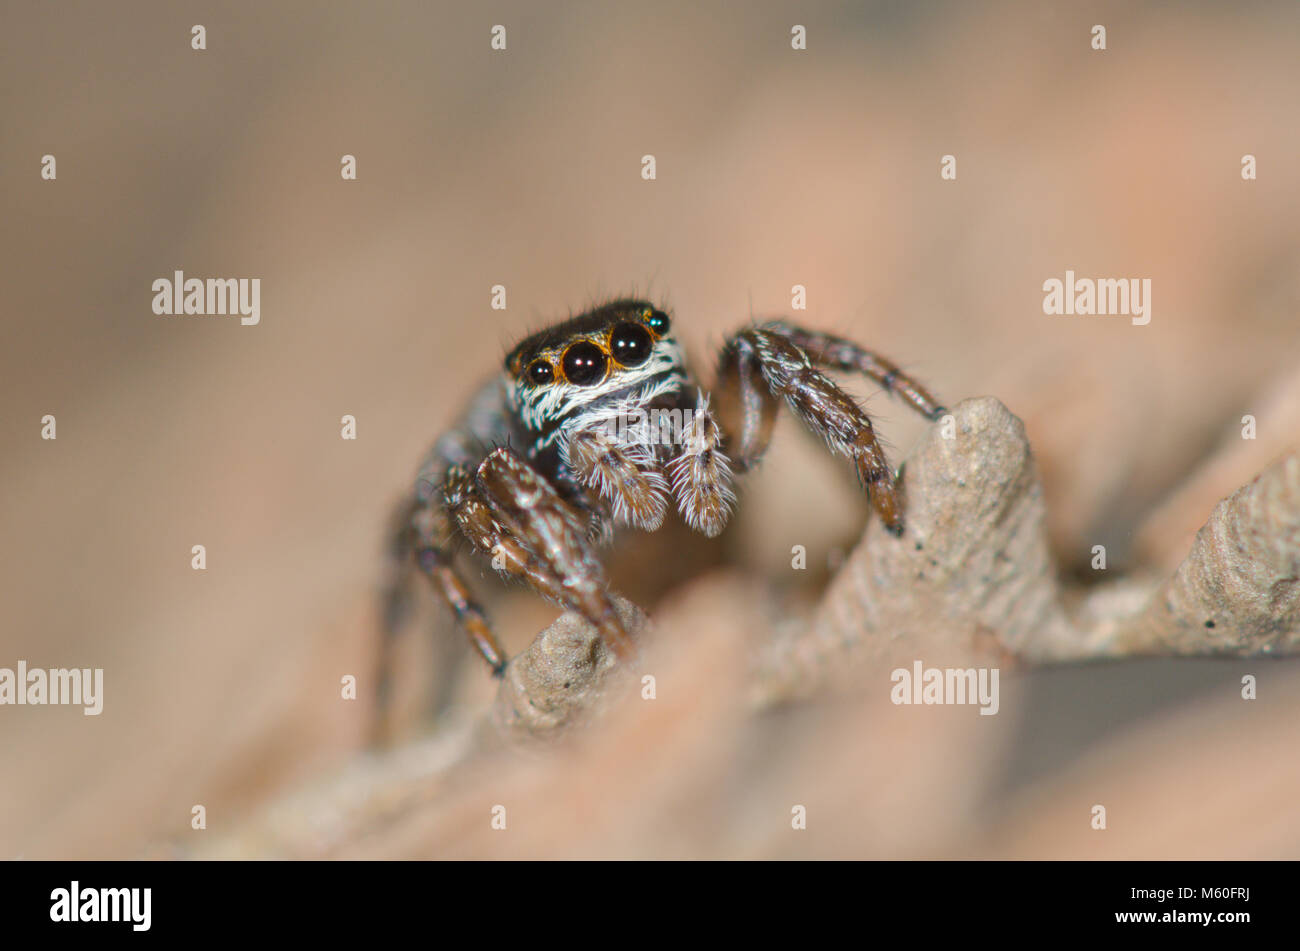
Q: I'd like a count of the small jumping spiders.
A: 1